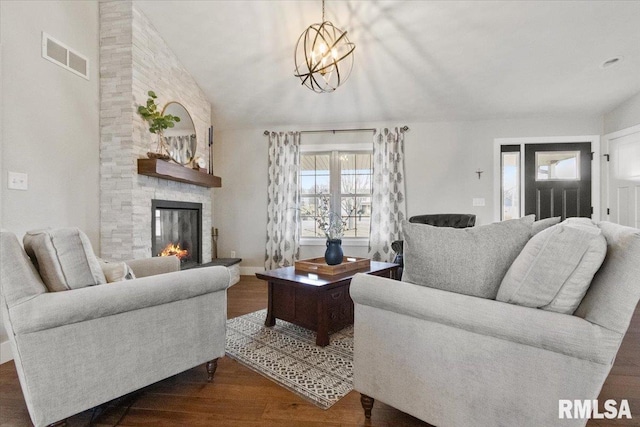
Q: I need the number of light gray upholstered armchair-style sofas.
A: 2